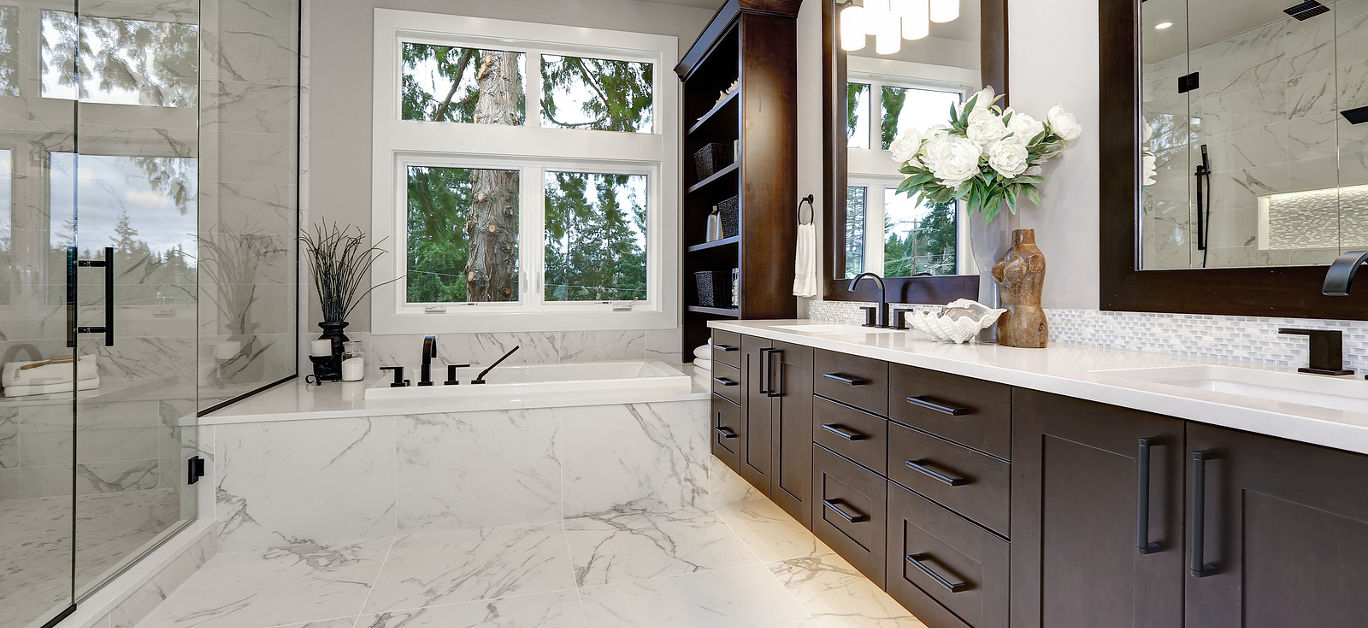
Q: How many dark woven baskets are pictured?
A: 3